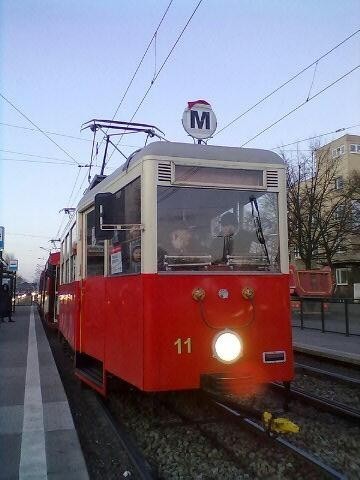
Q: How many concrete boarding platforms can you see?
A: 2